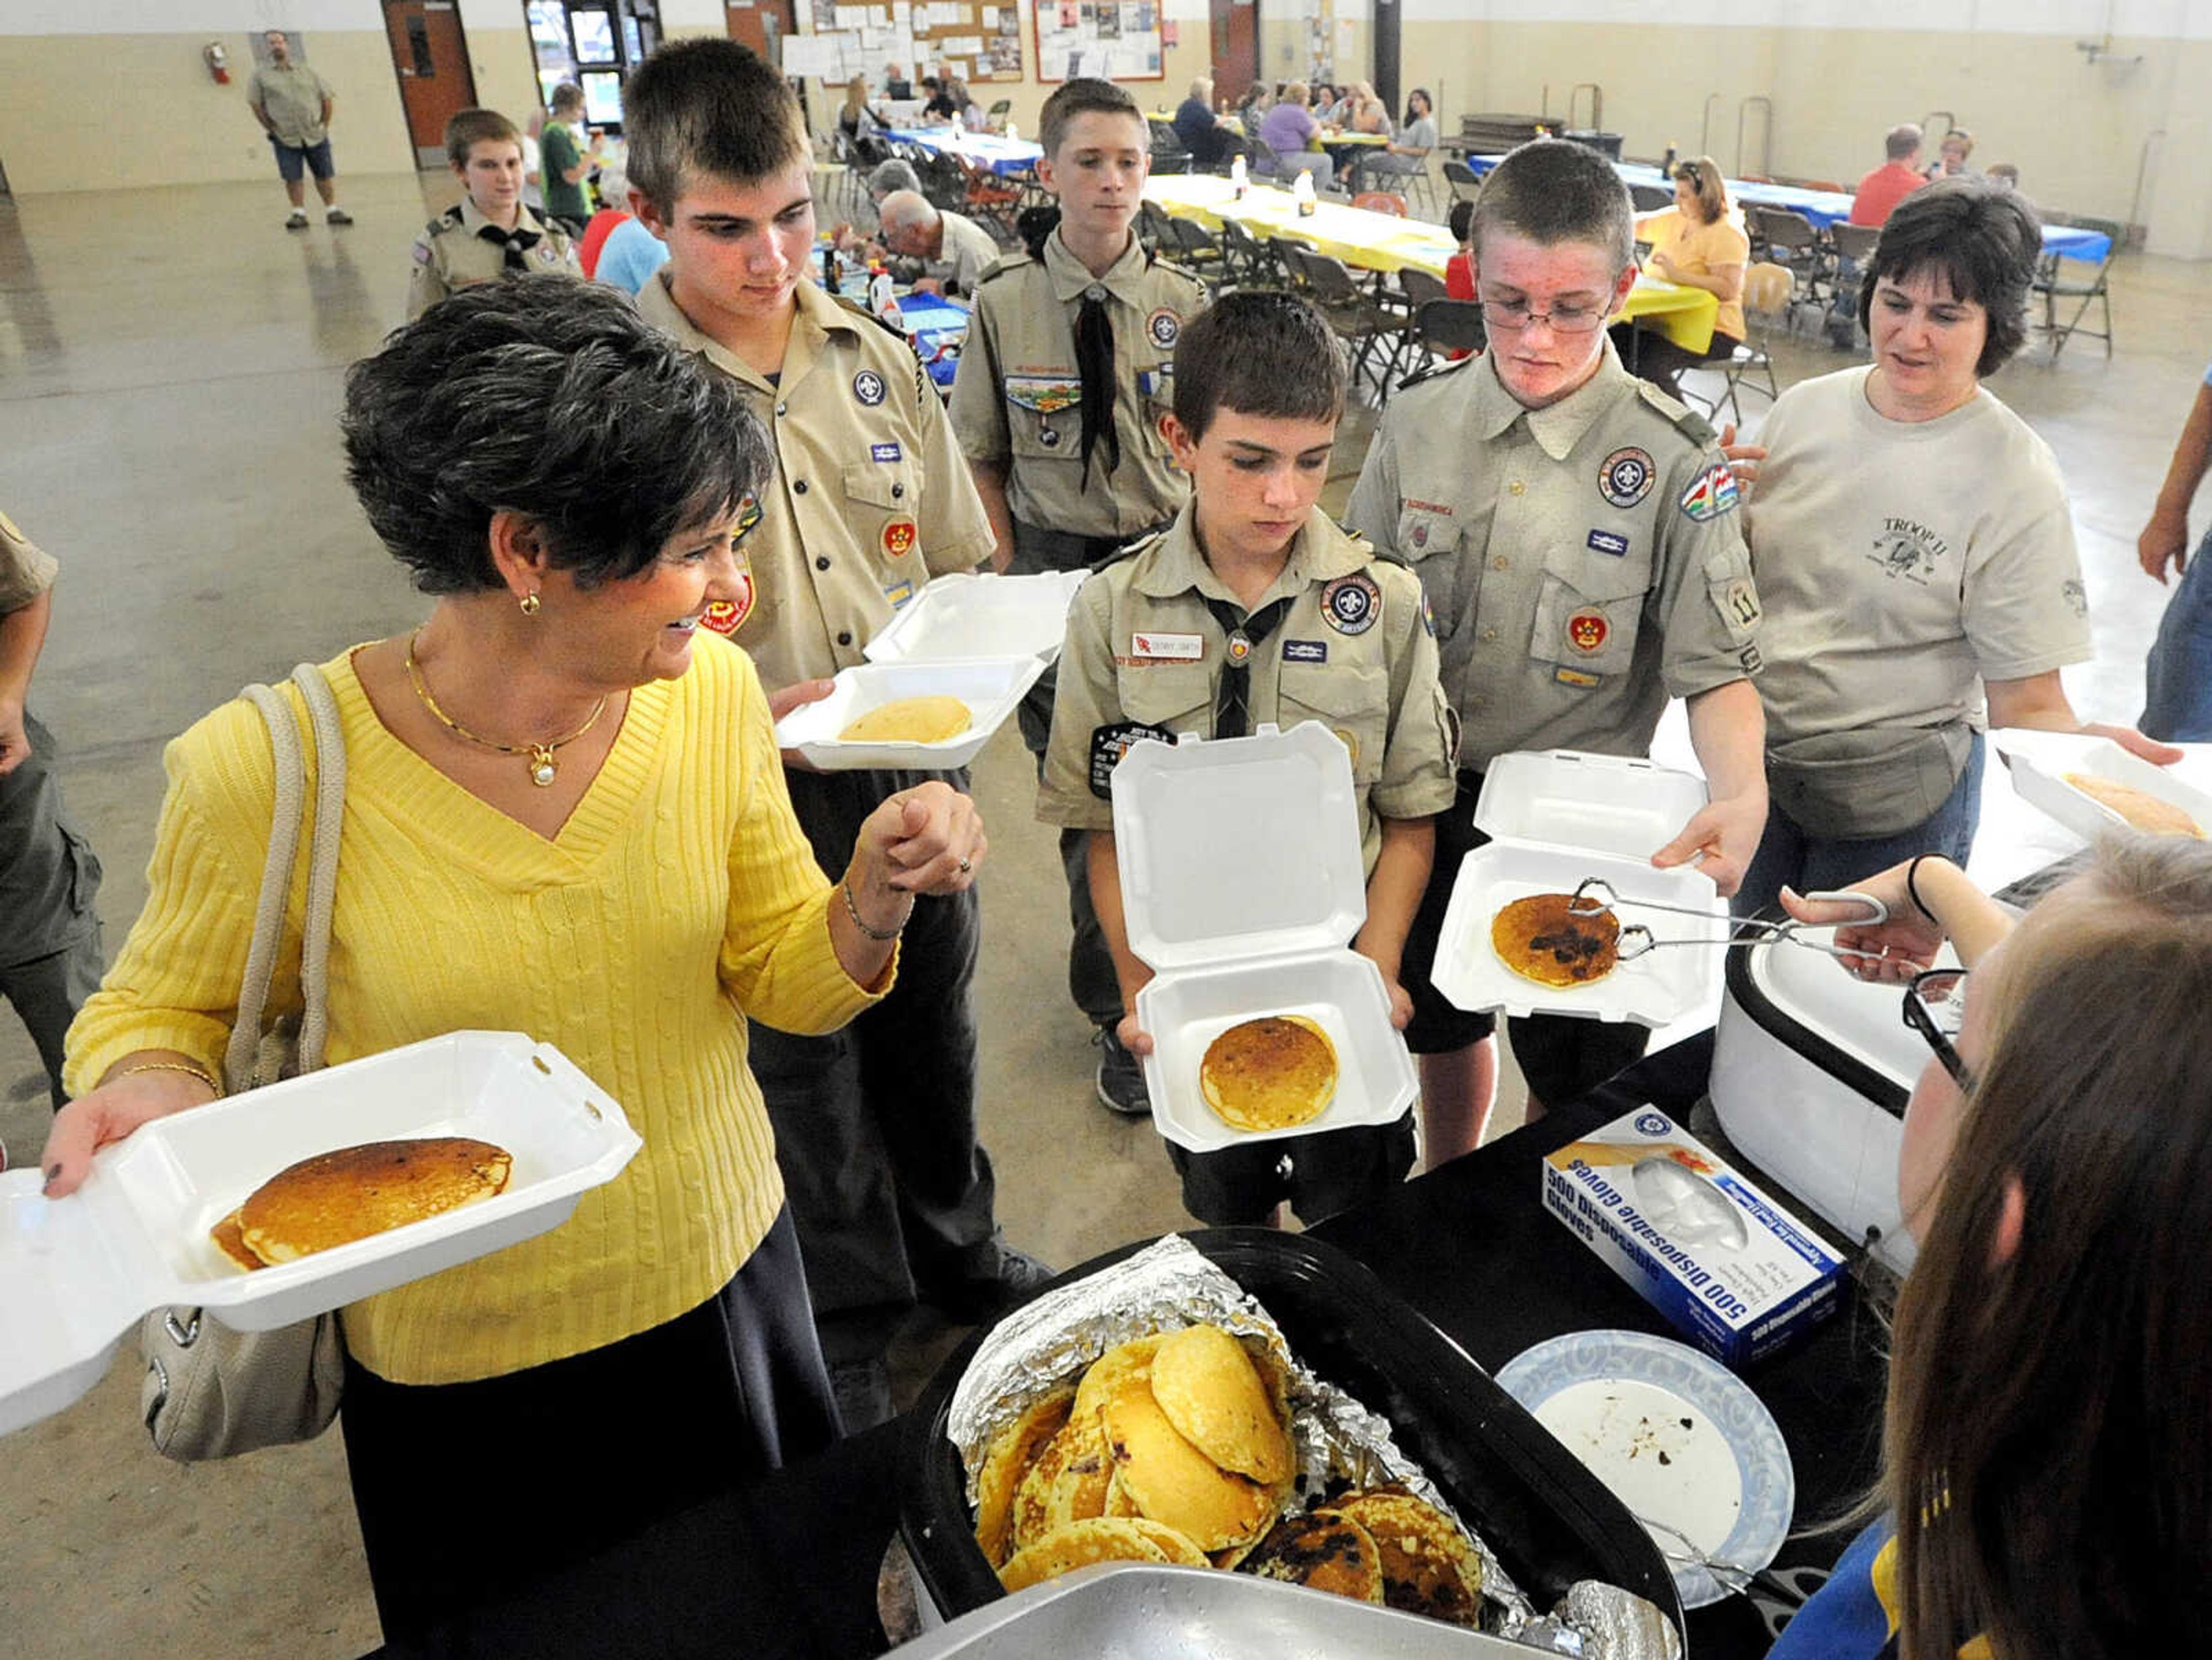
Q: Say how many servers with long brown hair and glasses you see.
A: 1